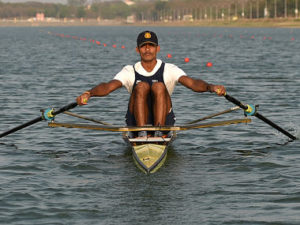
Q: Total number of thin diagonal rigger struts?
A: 2